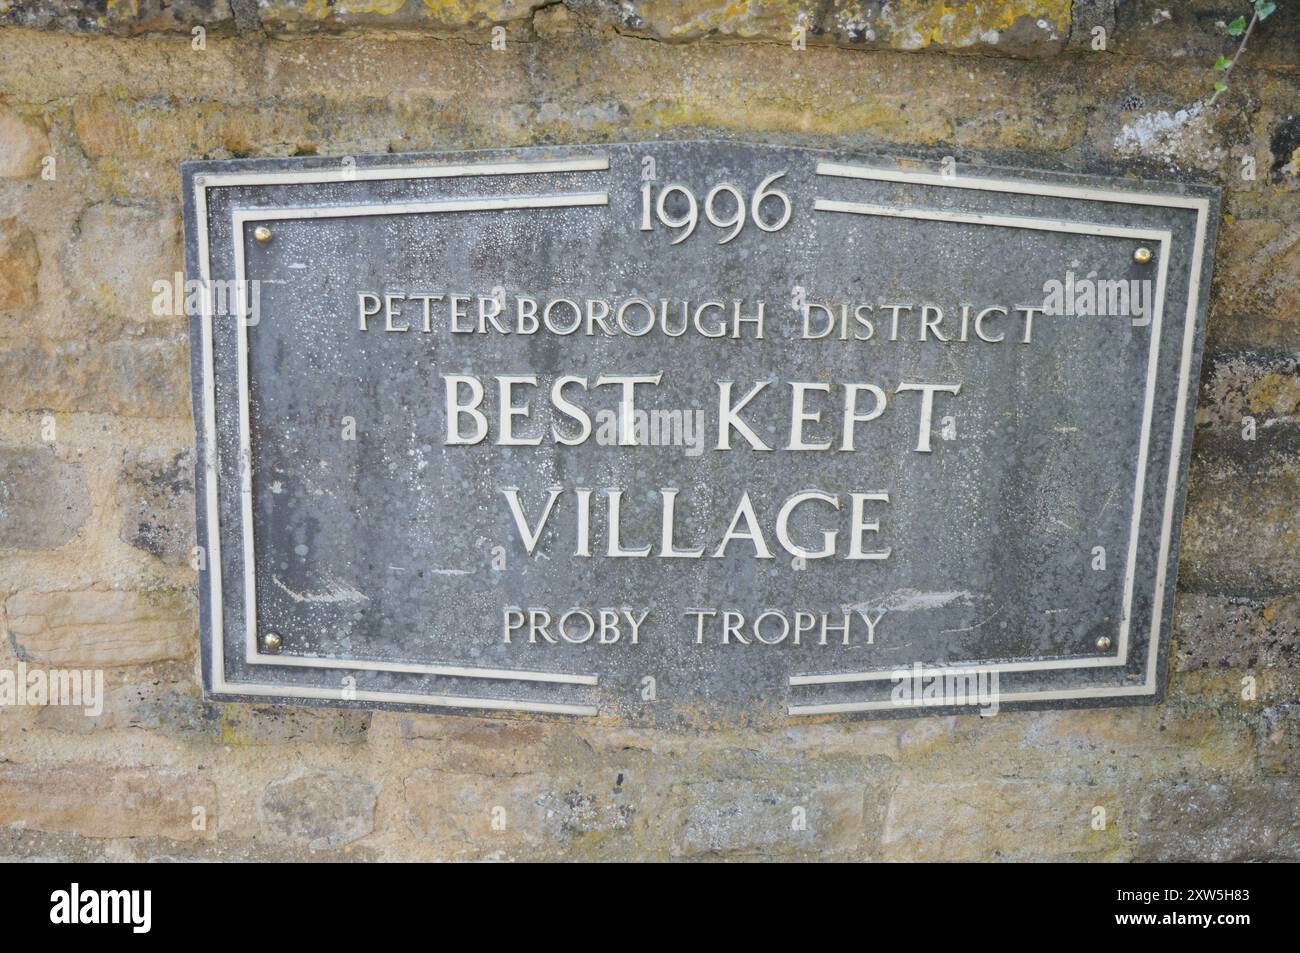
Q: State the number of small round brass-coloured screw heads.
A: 4